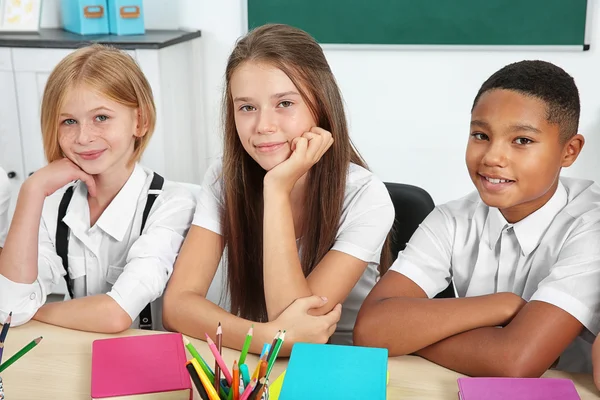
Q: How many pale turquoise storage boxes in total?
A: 2